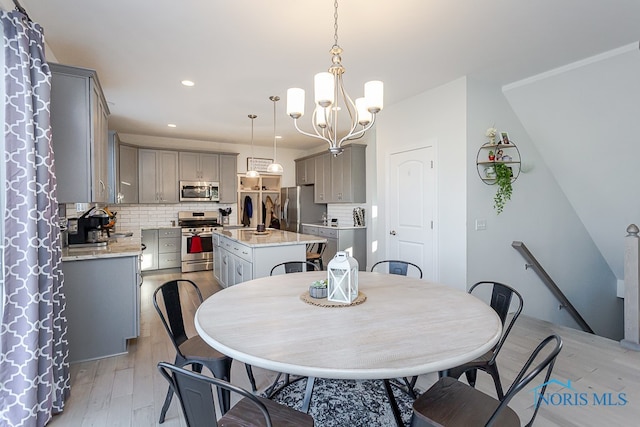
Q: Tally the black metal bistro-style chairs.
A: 6